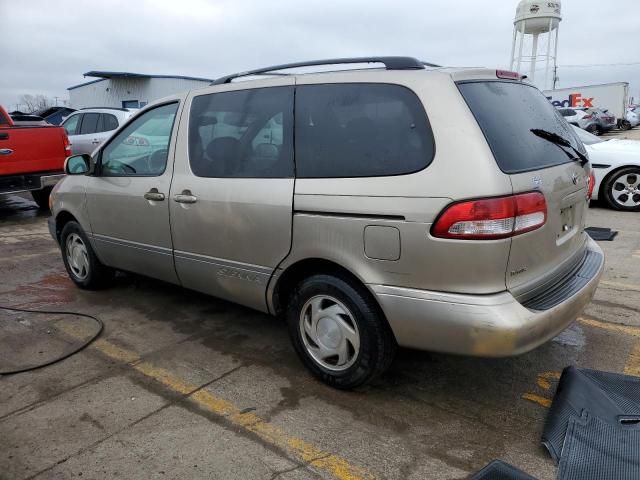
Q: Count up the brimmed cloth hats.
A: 0